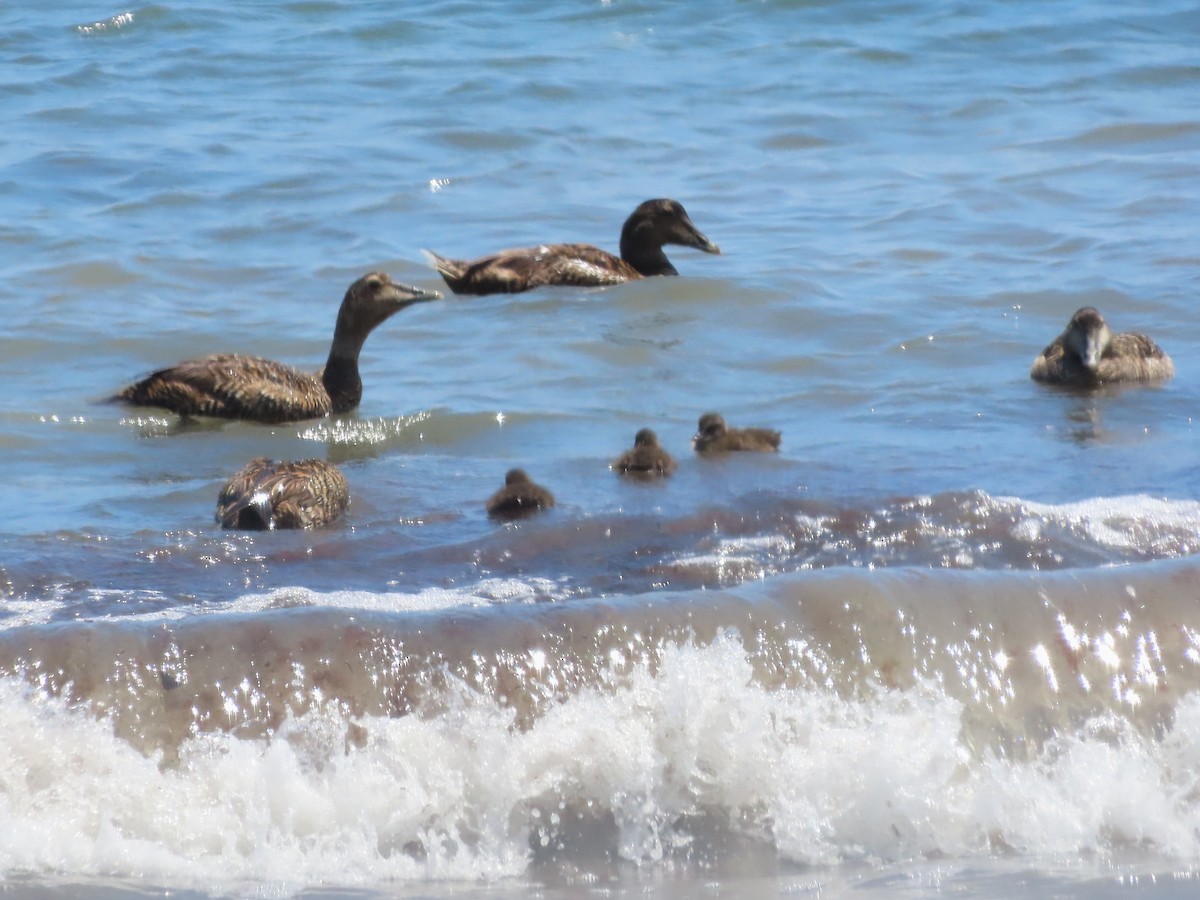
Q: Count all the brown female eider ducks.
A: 4